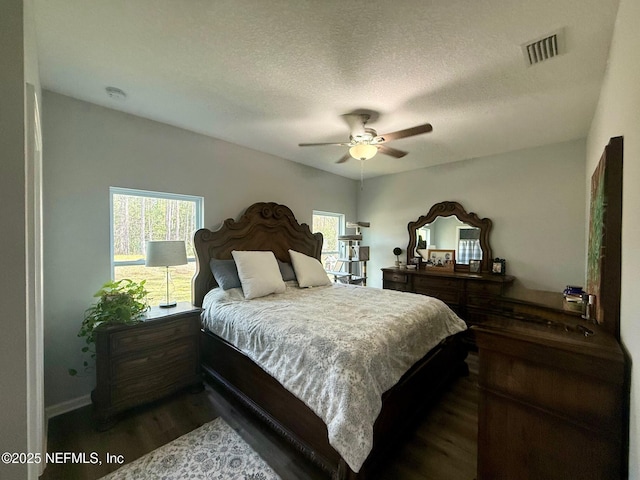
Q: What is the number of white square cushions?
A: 2